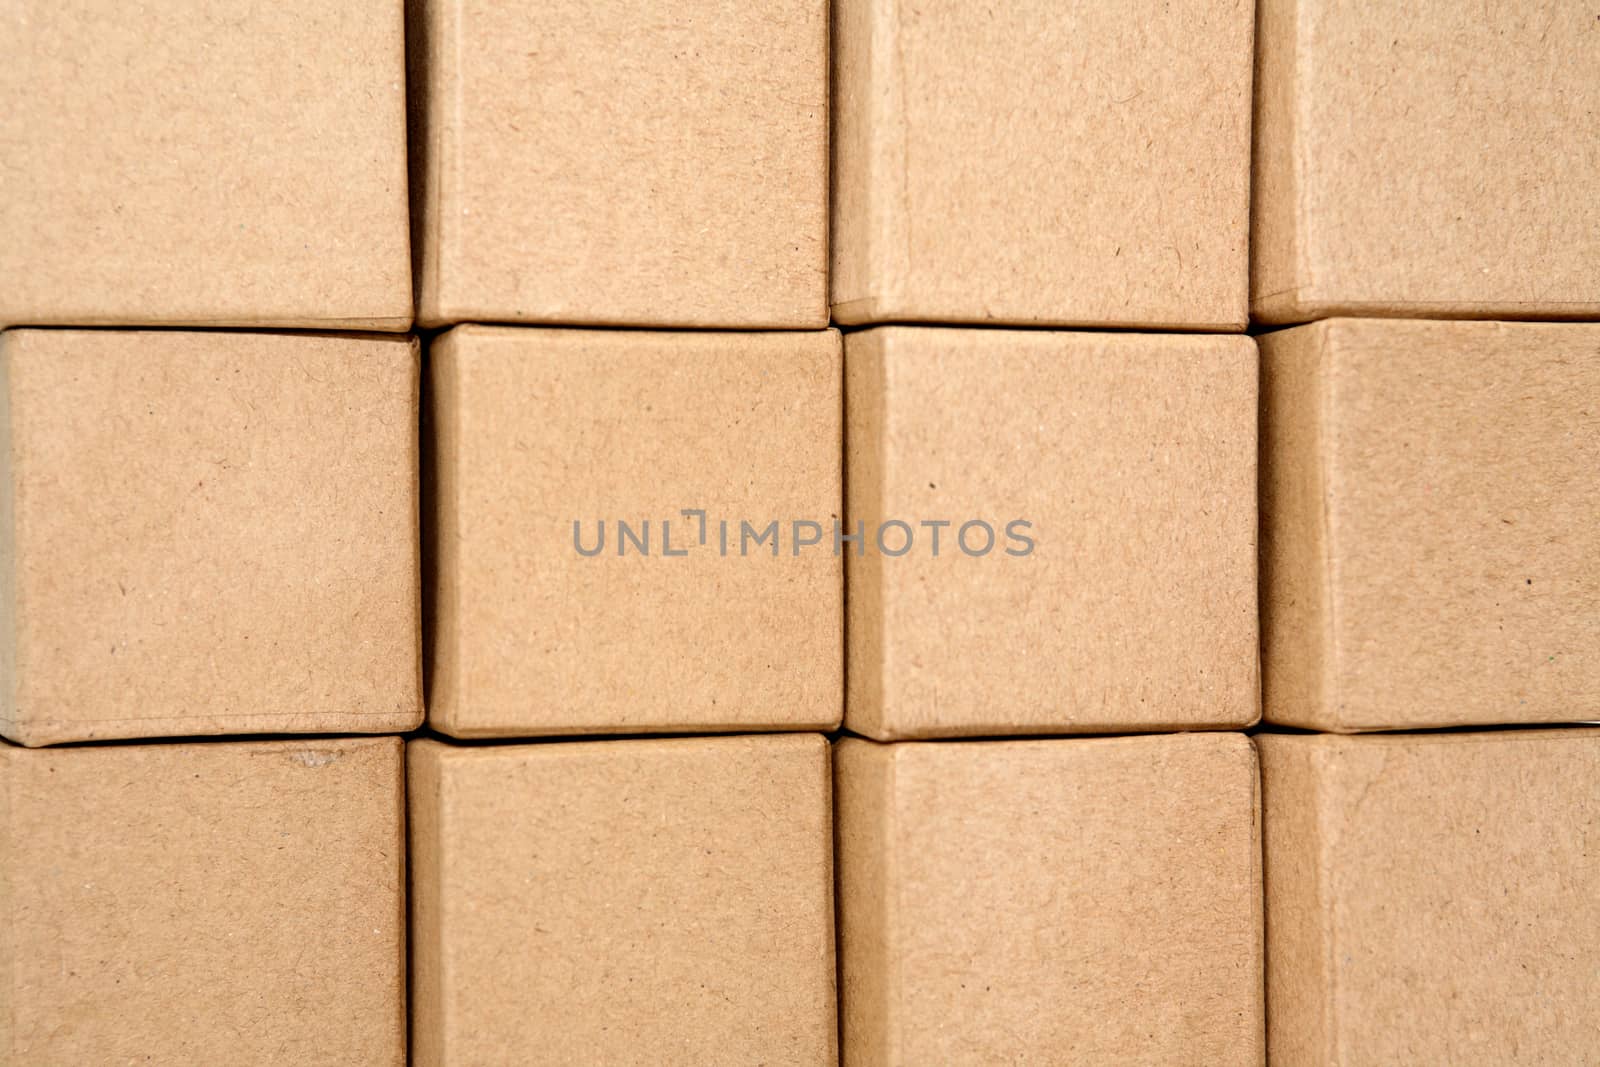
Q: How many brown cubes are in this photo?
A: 12